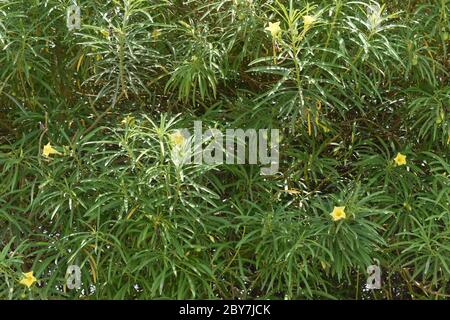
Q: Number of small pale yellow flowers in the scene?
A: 7